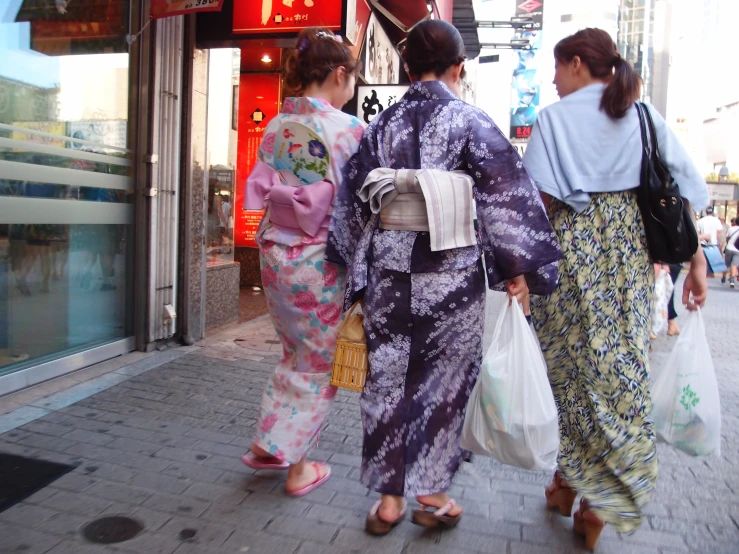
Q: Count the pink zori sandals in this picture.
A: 2